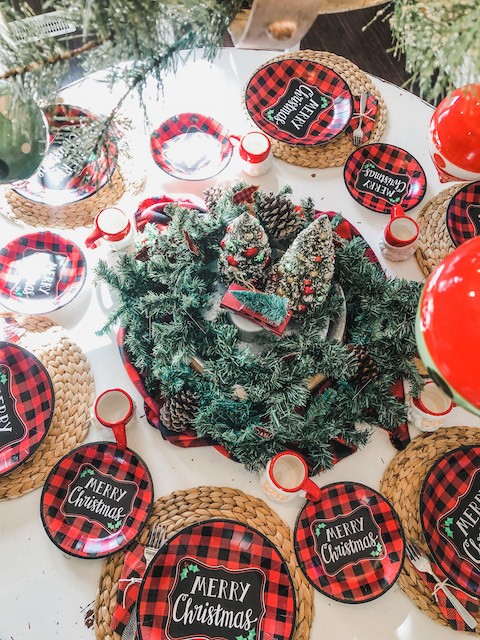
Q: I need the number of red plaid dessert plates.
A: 5